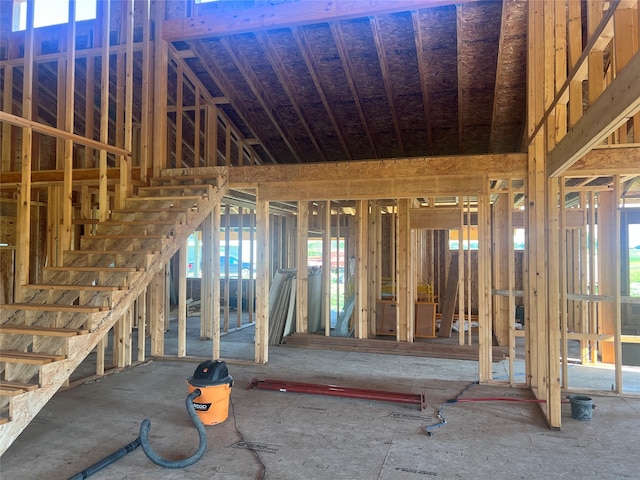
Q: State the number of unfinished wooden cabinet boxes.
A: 2